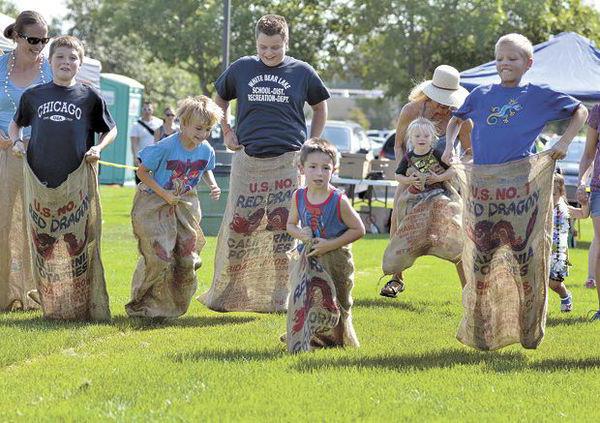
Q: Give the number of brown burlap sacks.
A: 7